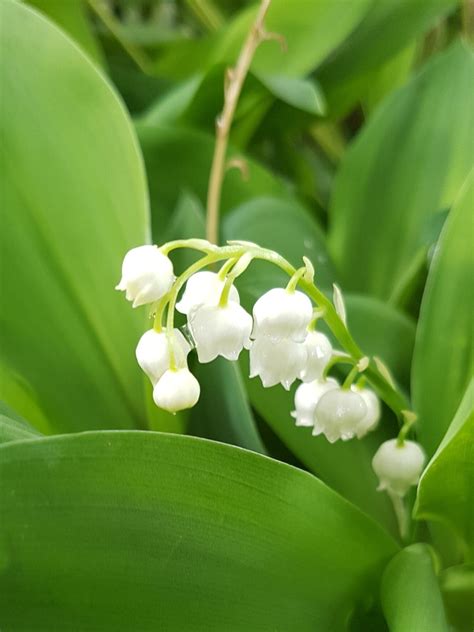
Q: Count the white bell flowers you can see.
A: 12